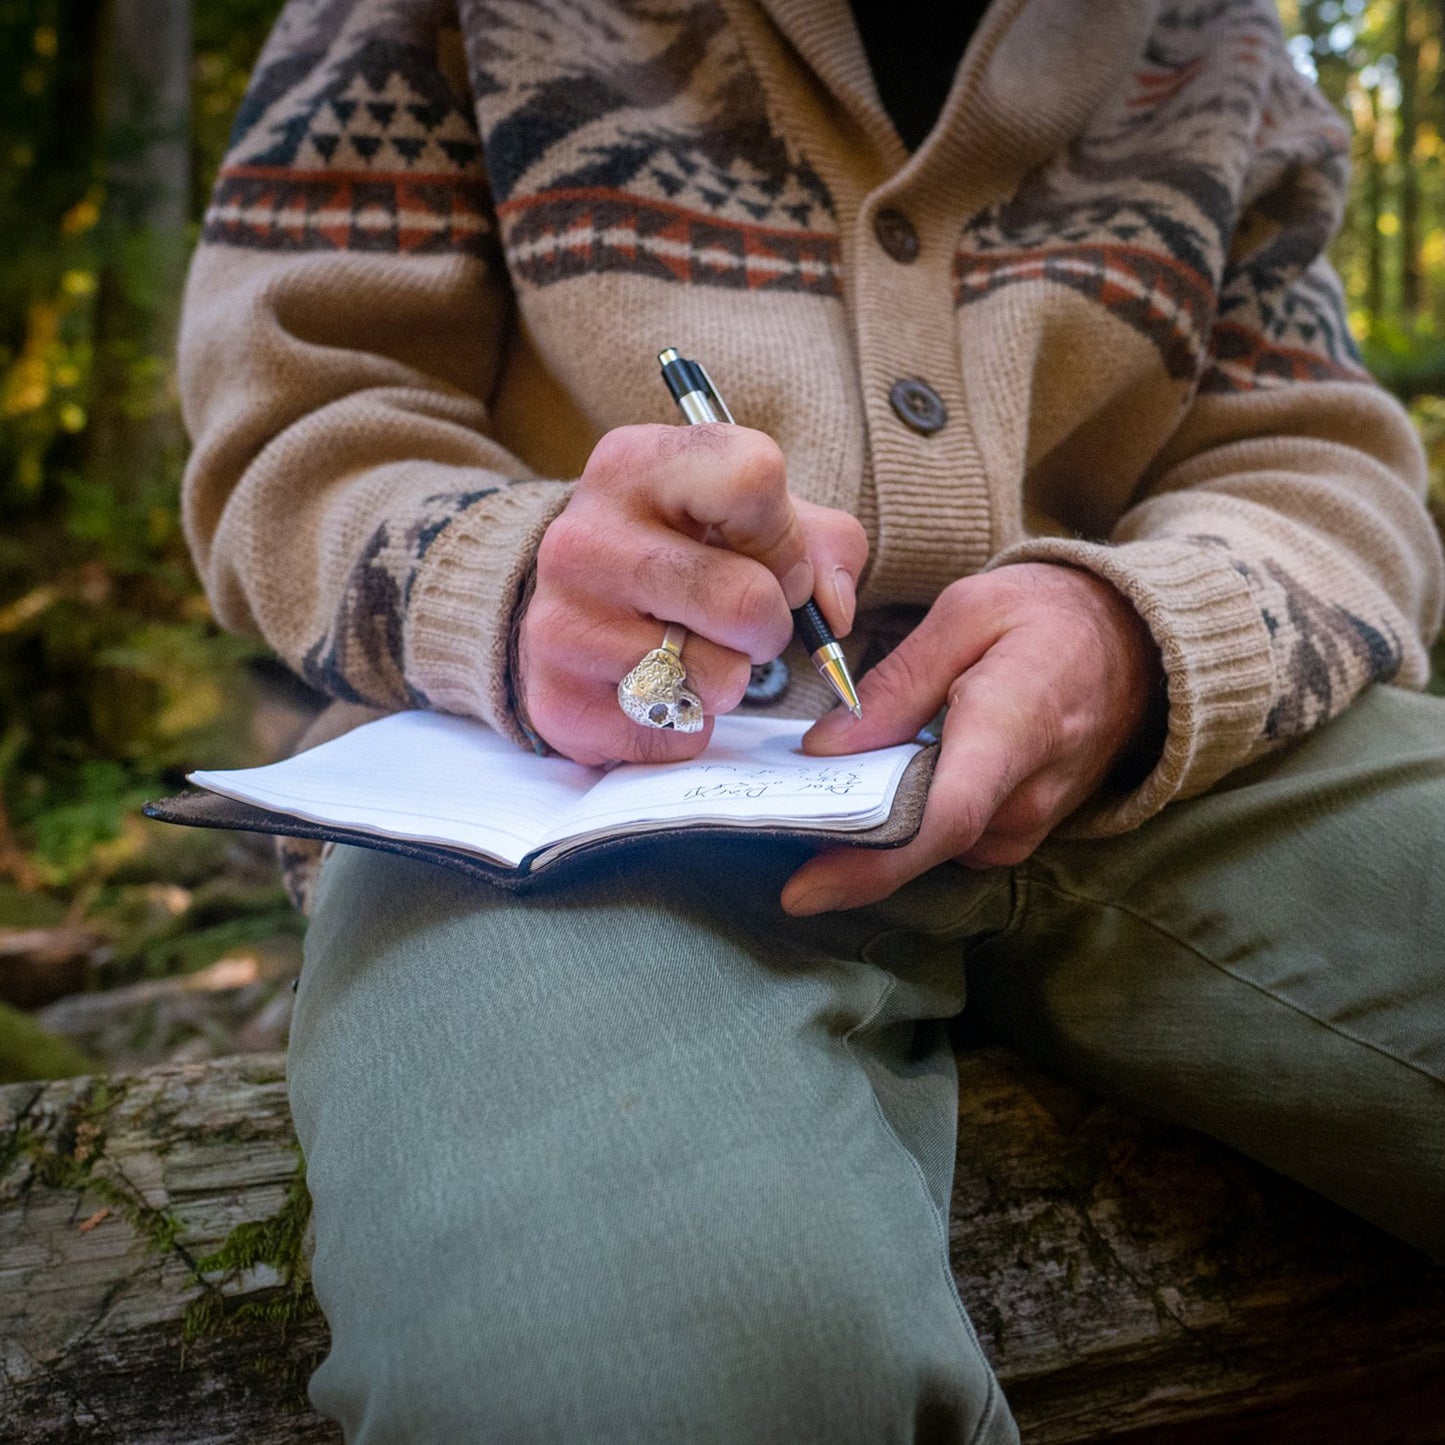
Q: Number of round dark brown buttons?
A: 3